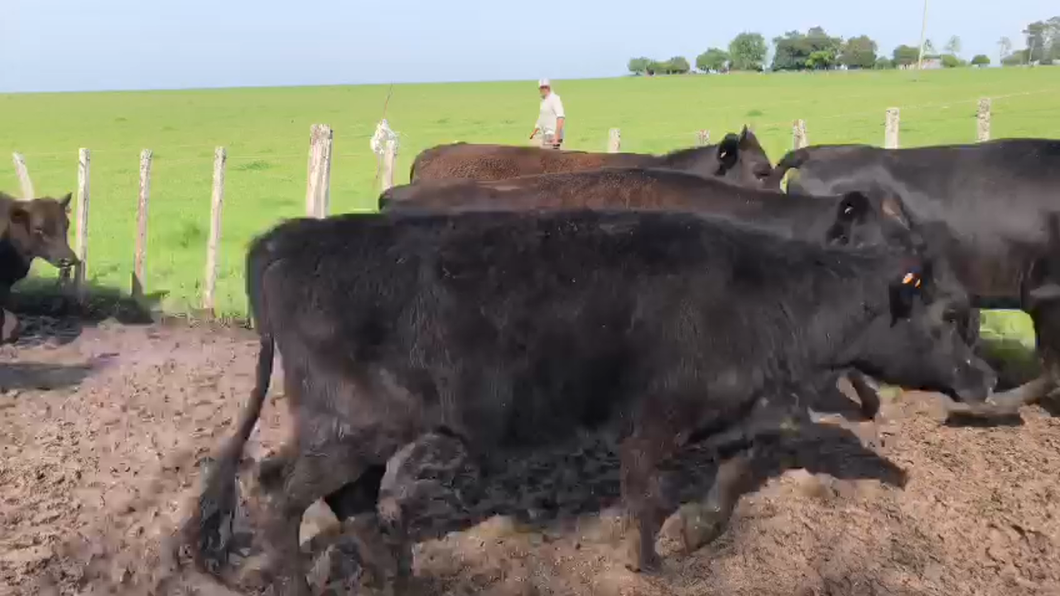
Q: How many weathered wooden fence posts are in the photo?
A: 11